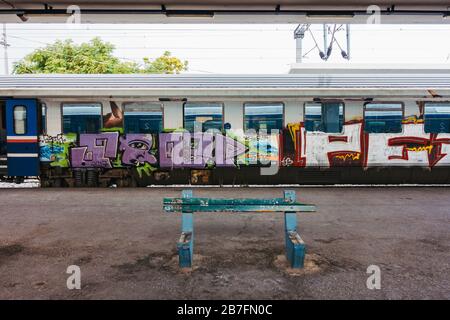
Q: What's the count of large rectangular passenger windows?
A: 7